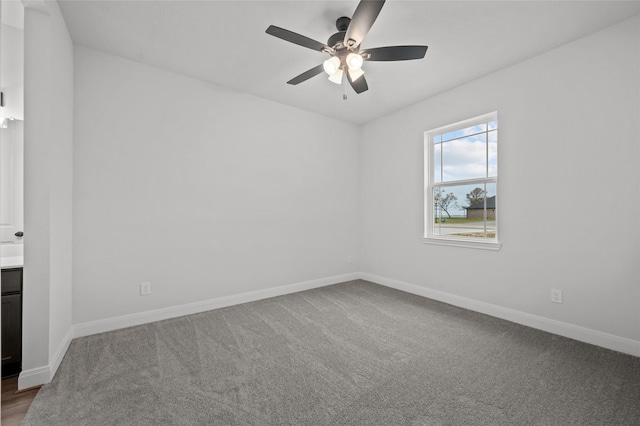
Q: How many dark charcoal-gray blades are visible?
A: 5